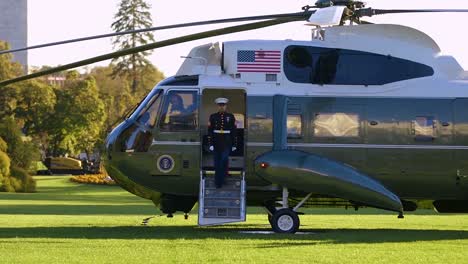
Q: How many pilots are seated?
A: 1